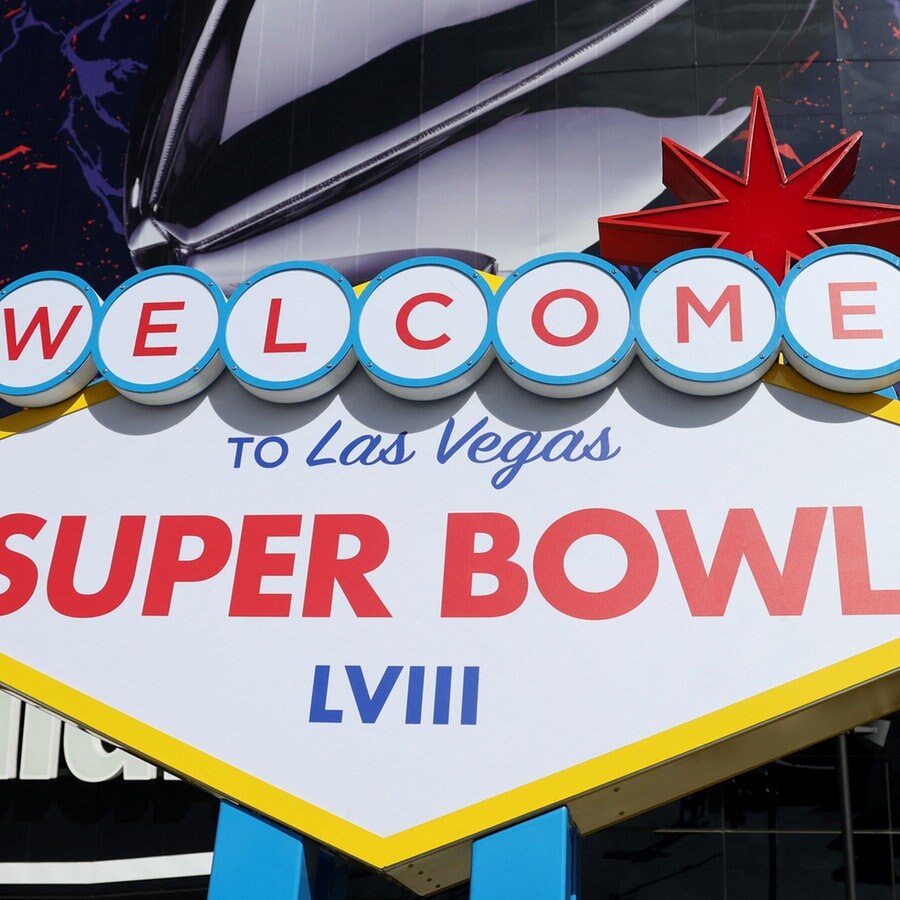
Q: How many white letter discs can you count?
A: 7